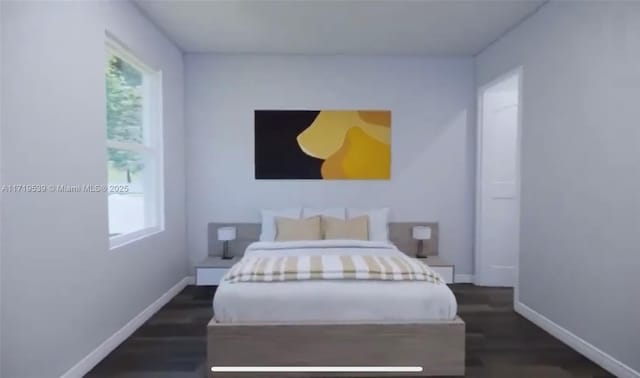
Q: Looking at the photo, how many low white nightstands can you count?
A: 2